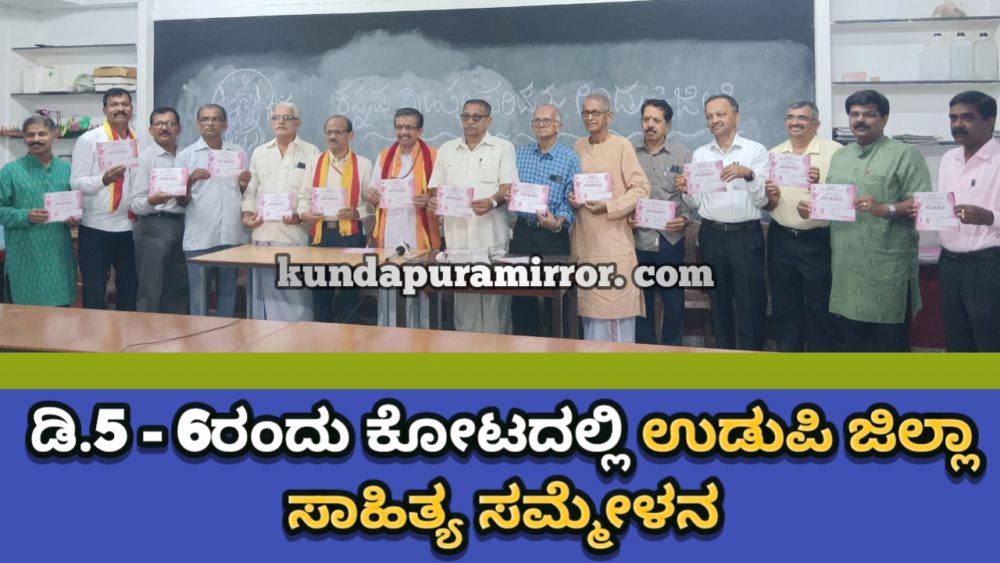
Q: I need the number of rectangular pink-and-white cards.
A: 15